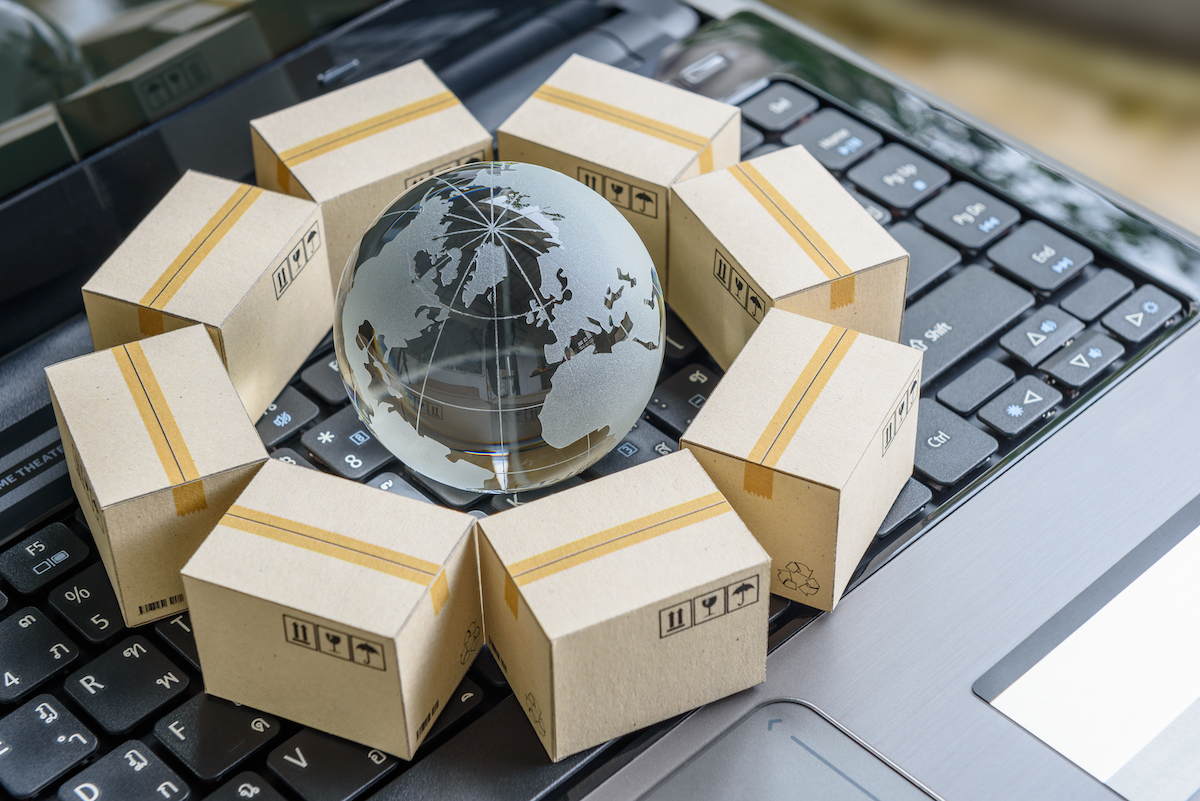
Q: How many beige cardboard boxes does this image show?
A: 8